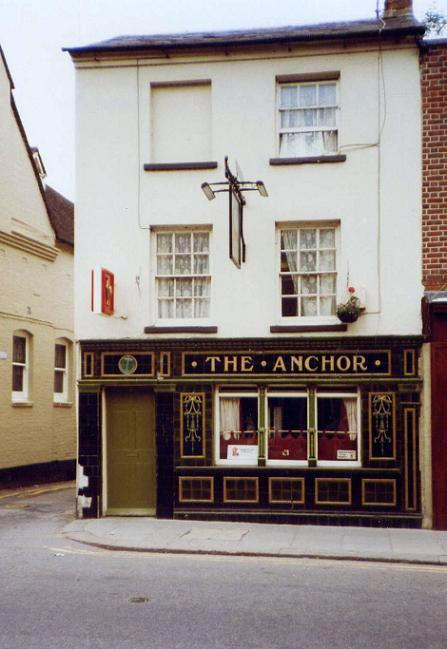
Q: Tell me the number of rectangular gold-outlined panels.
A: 13